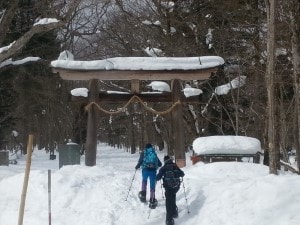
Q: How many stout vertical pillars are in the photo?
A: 2